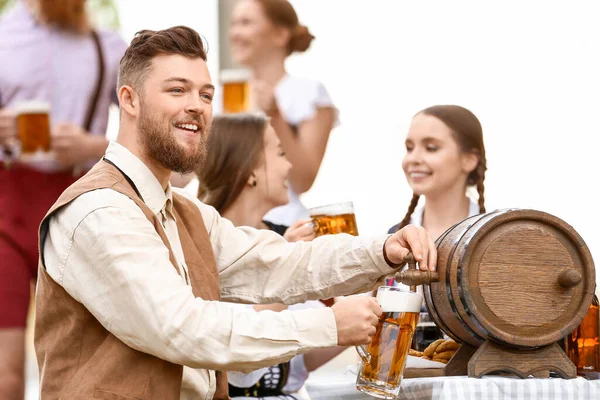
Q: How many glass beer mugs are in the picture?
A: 4